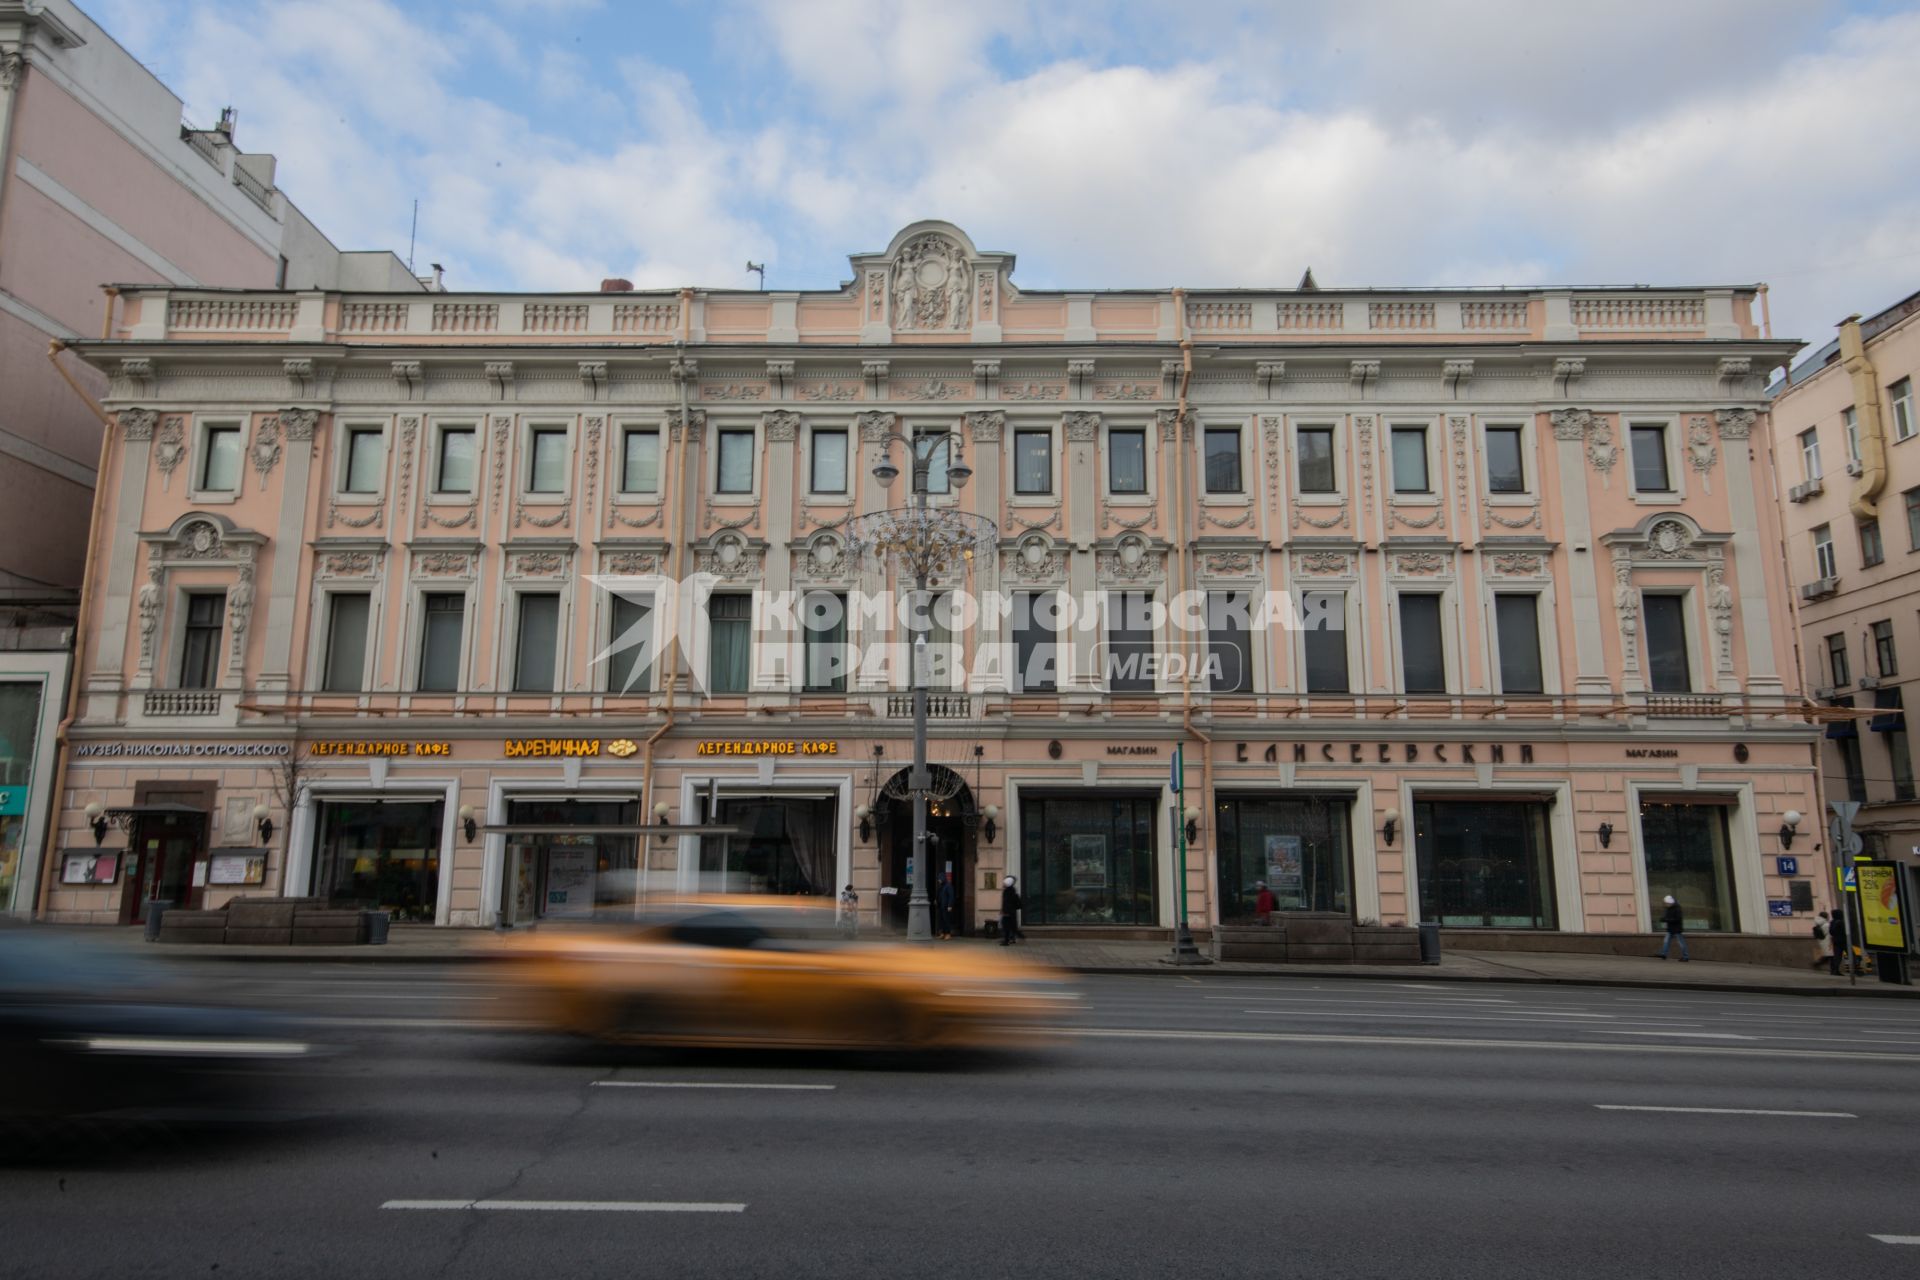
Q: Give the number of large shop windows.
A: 7